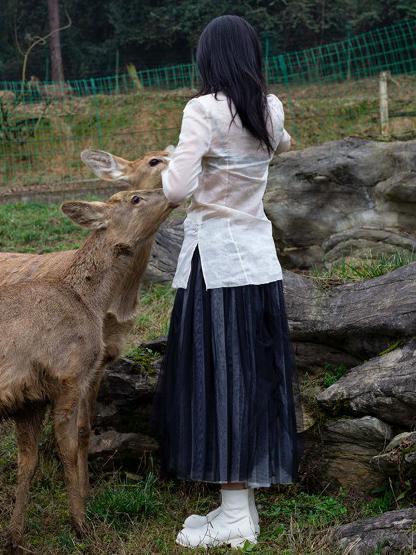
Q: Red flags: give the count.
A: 0